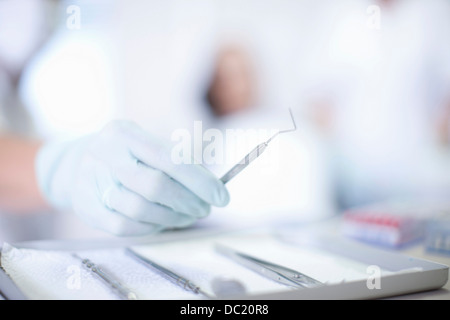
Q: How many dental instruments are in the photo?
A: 4